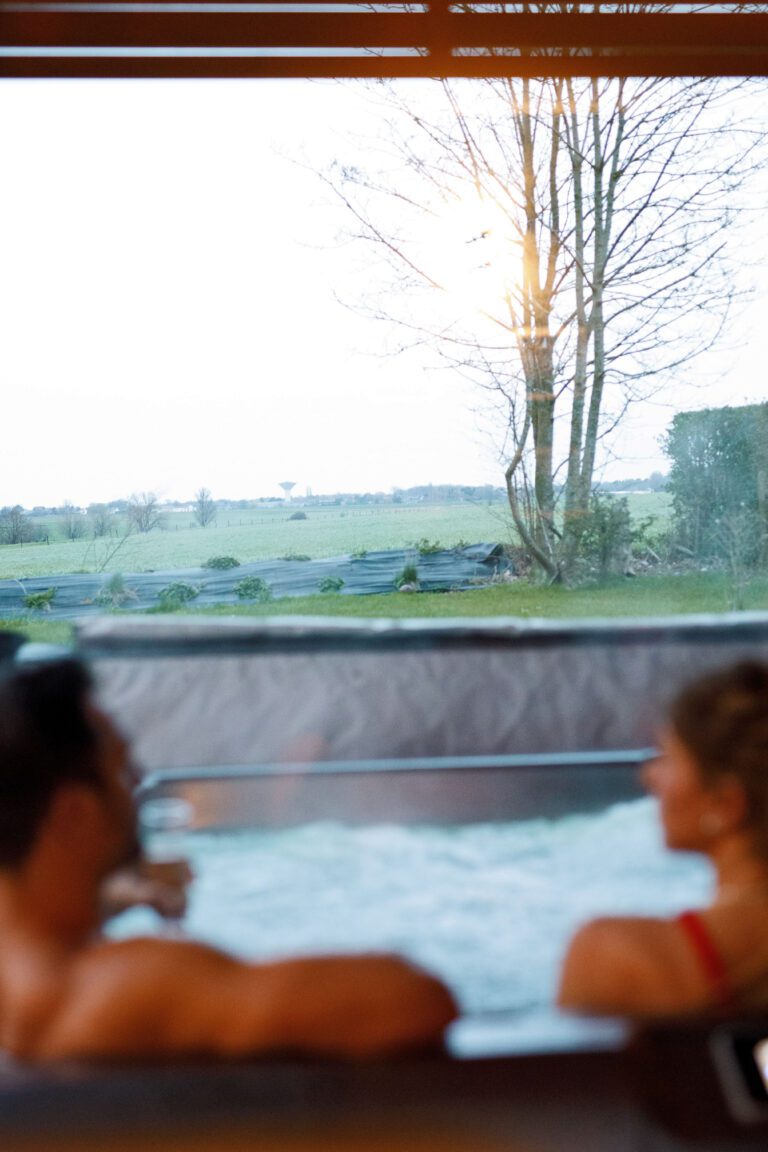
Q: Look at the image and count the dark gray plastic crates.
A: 0